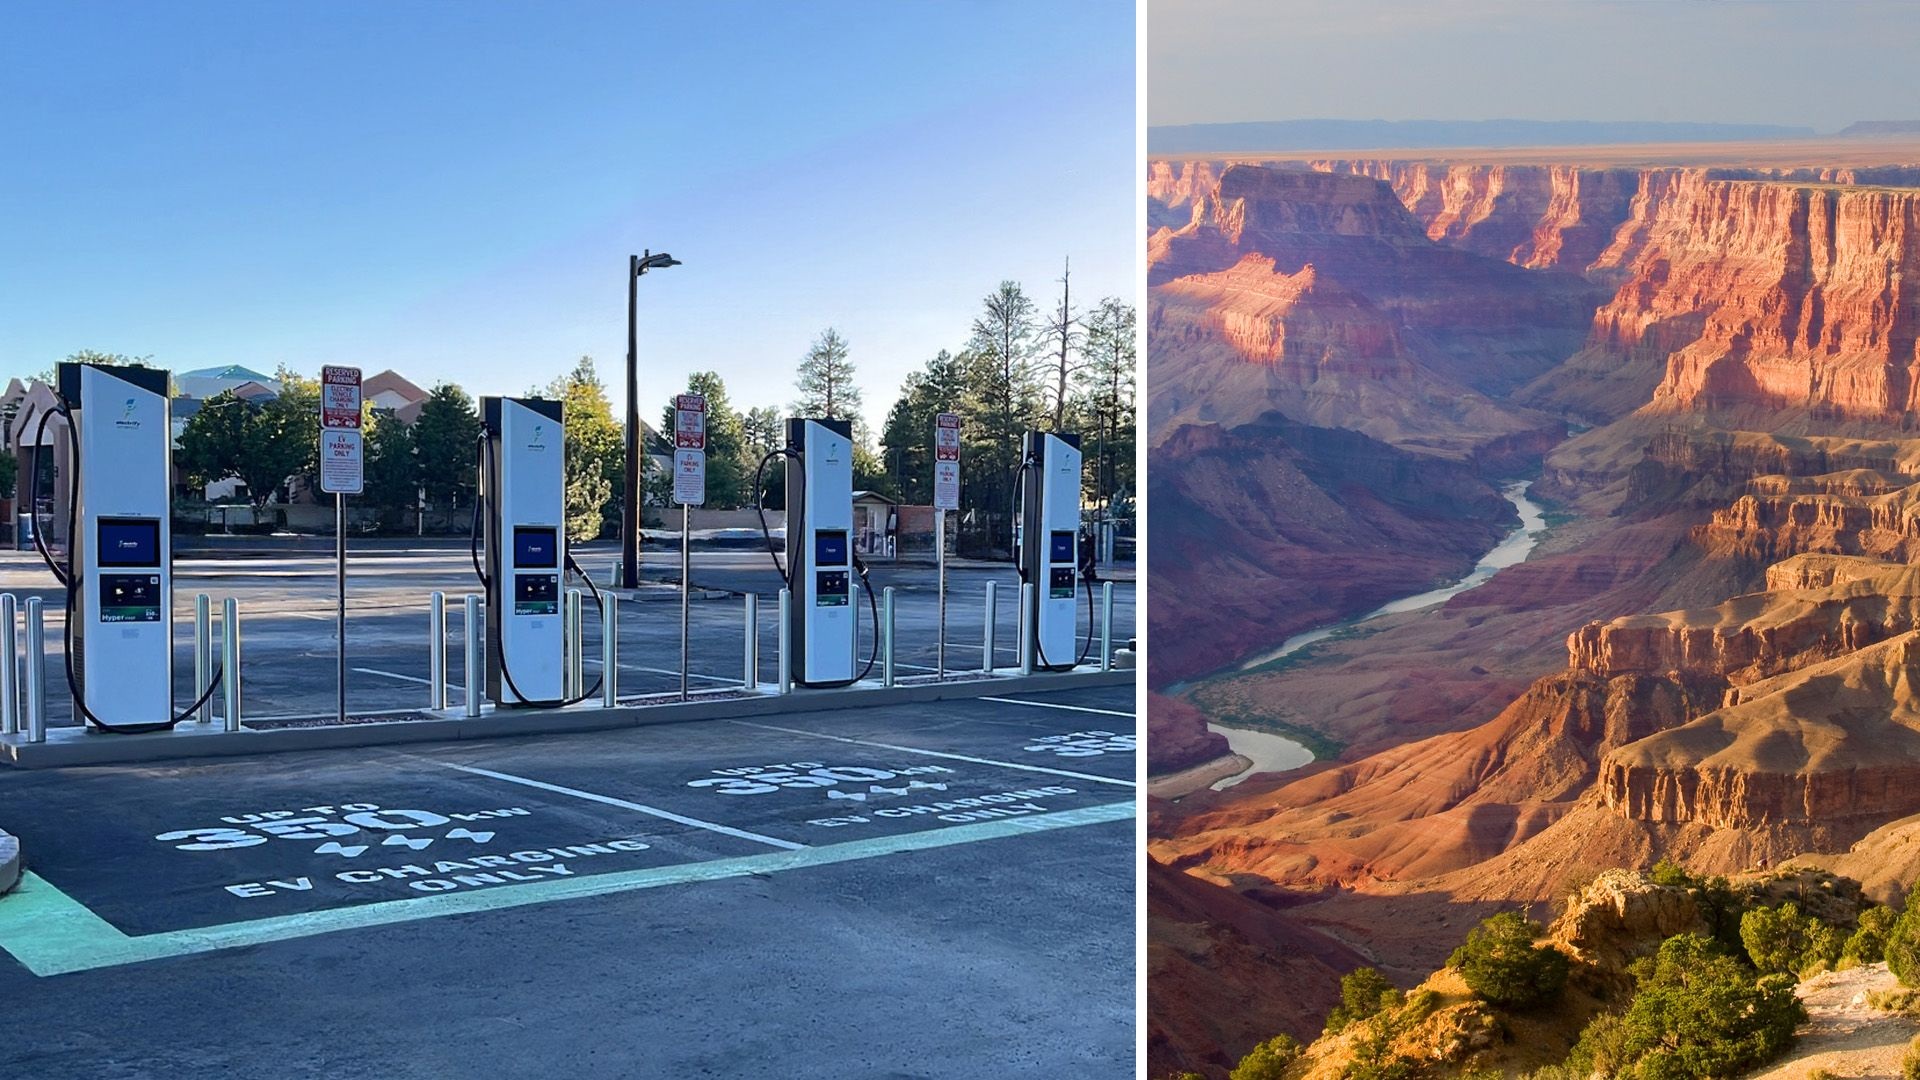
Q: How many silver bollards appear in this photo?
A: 15